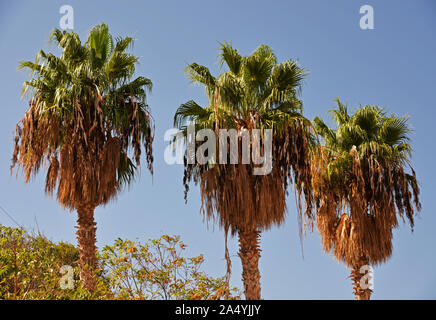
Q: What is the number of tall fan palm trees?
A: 3